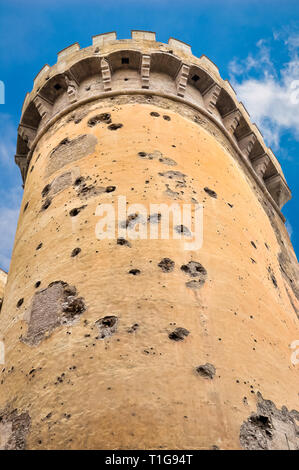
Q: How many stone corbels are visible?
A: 12